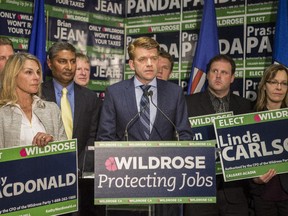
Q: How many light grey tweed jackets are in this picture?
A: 1